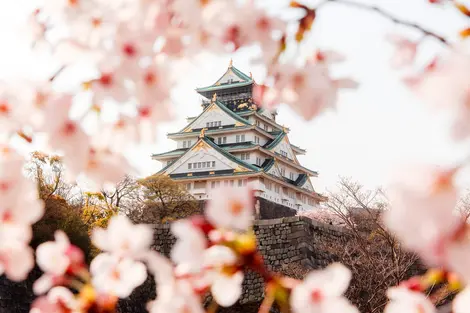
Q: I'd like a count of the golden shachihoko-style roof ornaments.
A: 5